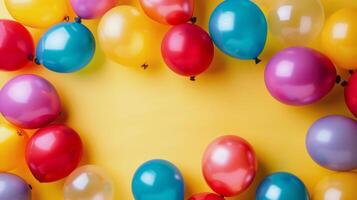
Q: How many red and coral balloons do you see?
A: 7